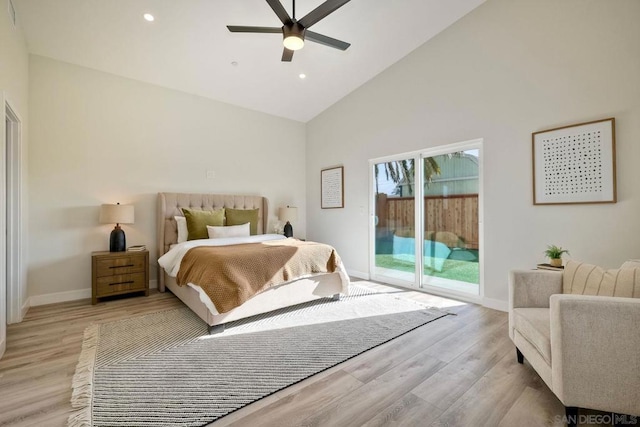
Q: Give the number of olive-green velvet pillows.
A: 2